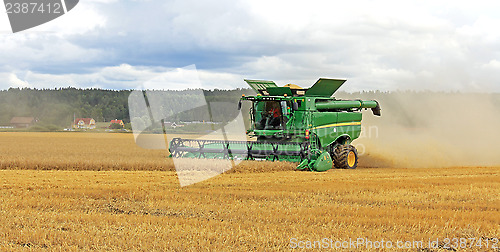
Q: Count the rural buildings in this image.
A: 3